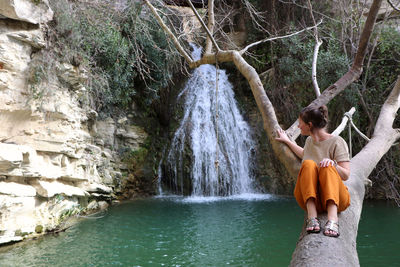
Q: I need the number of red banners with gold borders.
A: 0